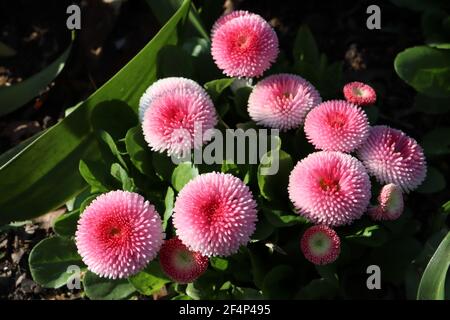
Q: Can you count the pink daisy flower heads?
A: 12